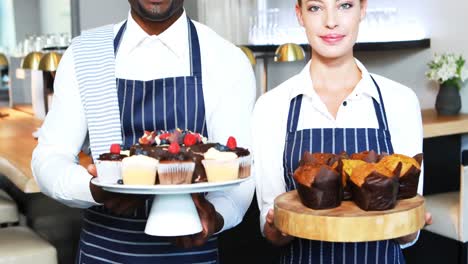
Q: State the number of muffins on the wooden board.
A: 6